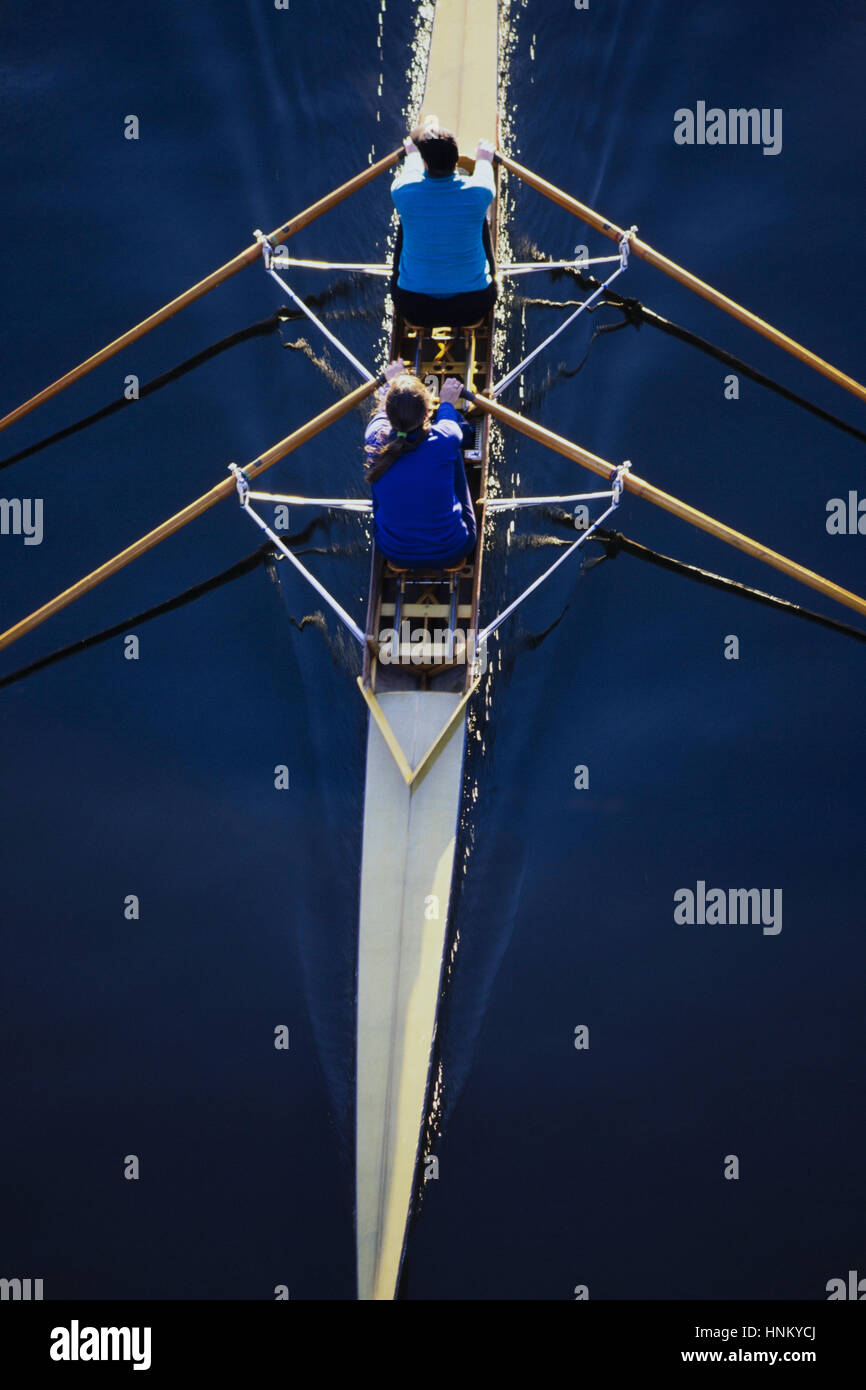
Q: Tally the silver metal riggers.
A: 4